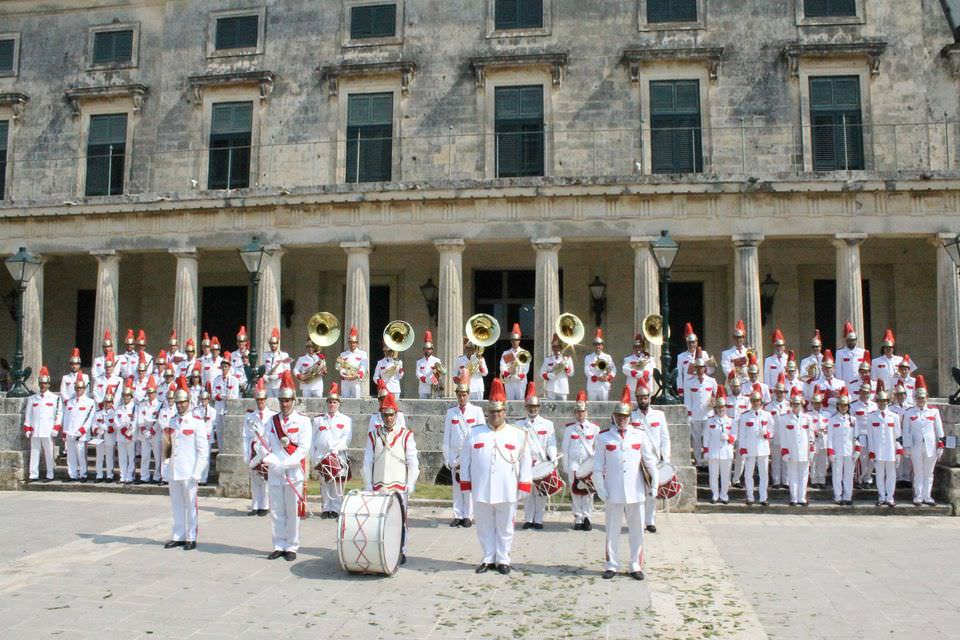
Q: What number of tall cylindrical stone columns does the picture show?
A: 11